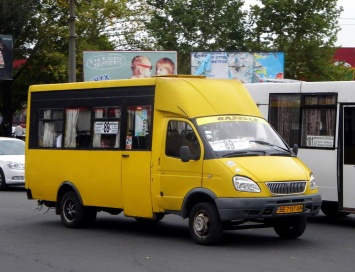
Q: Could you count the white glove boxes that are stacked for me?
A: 0